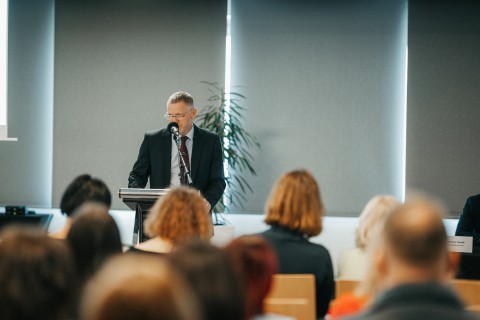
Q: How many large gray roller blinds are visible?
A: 4